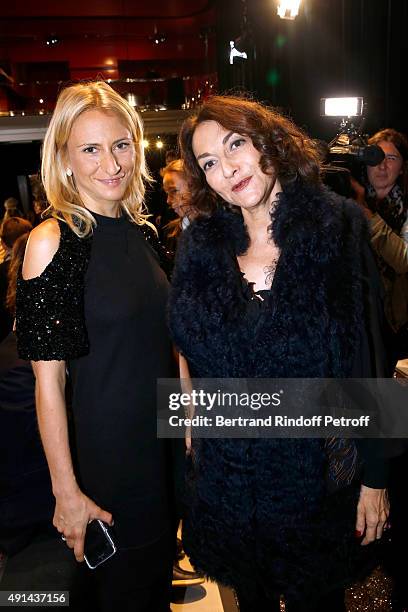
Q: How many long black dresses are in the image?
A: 1